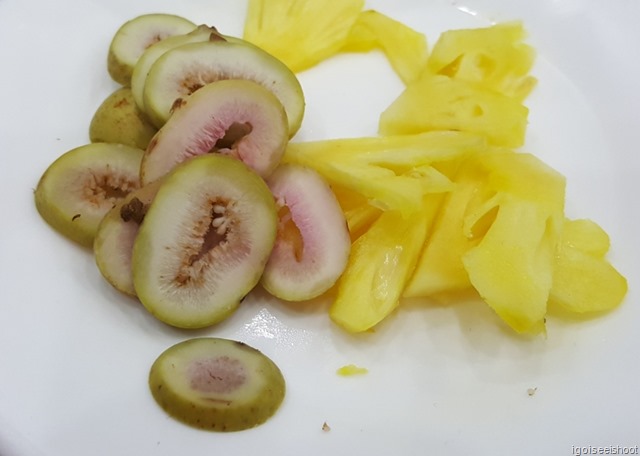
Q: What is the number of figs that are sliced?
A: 10